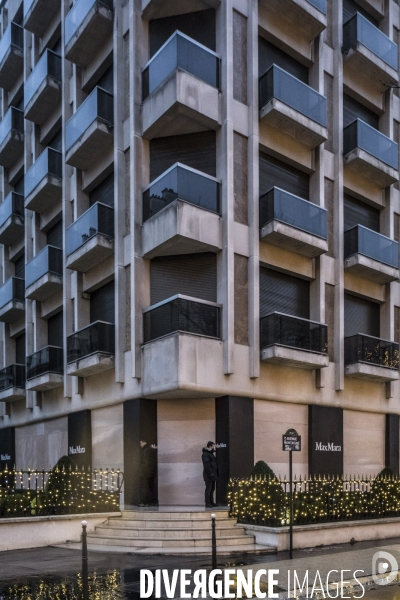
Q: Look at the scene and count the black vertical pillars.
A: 6